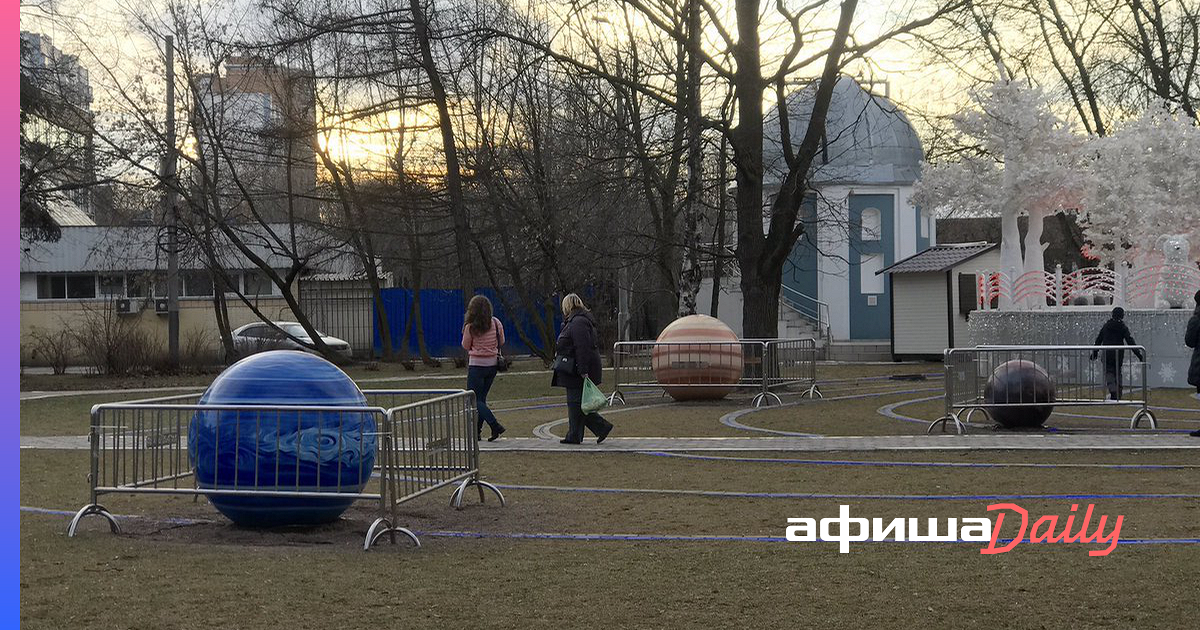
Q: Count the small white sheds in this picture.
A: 1